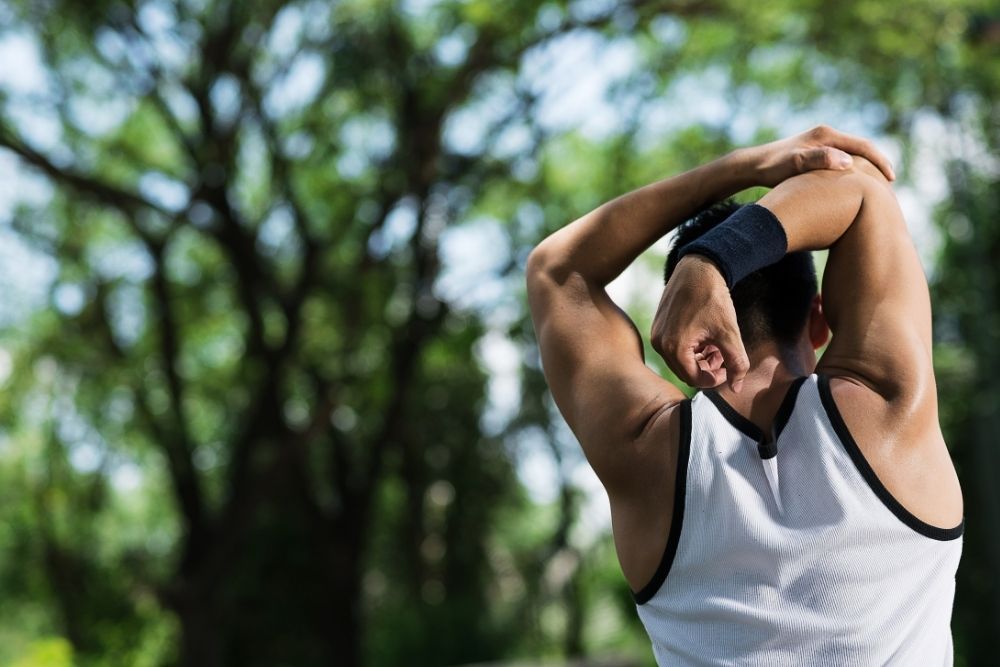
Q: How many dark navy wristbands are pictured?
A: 1